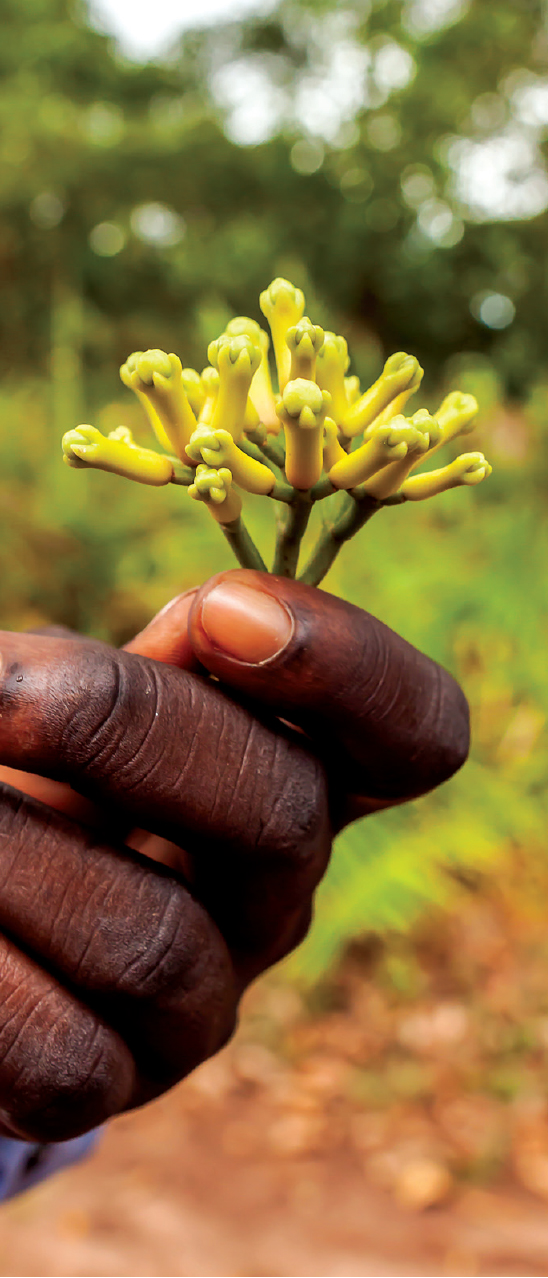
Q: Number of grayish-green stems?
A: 3